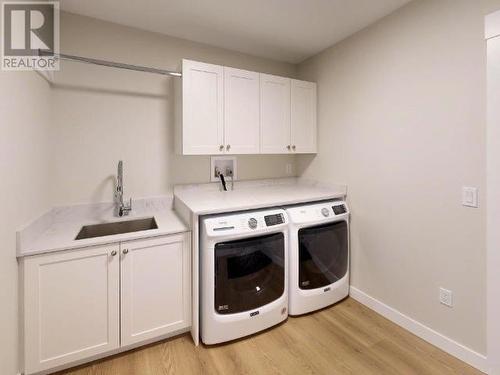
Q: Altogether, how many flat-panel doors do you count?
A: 6